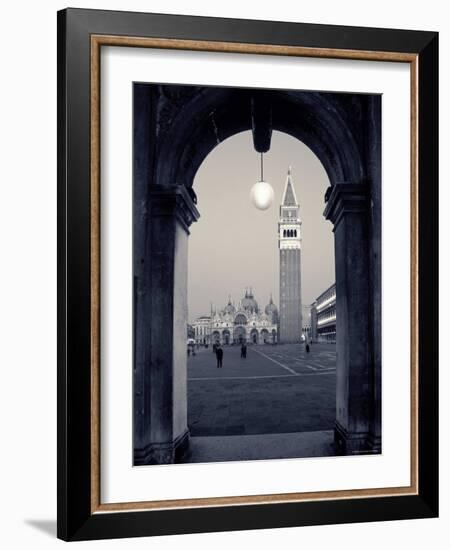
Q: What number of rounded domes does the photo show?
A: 3